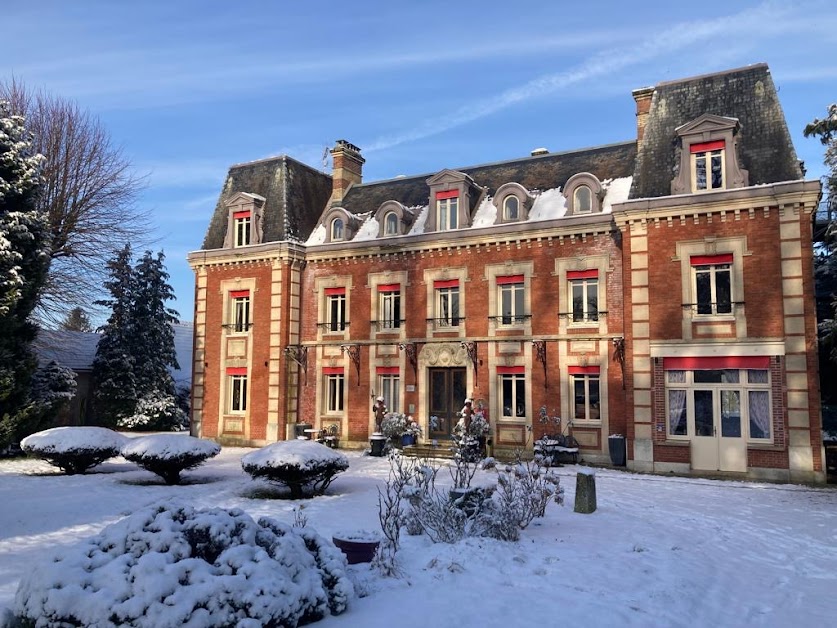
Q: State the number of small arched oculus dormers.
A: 4